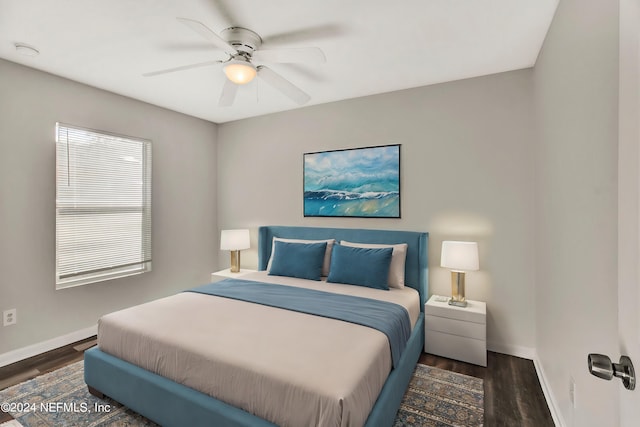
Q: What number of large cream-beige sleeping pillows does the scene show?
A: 2